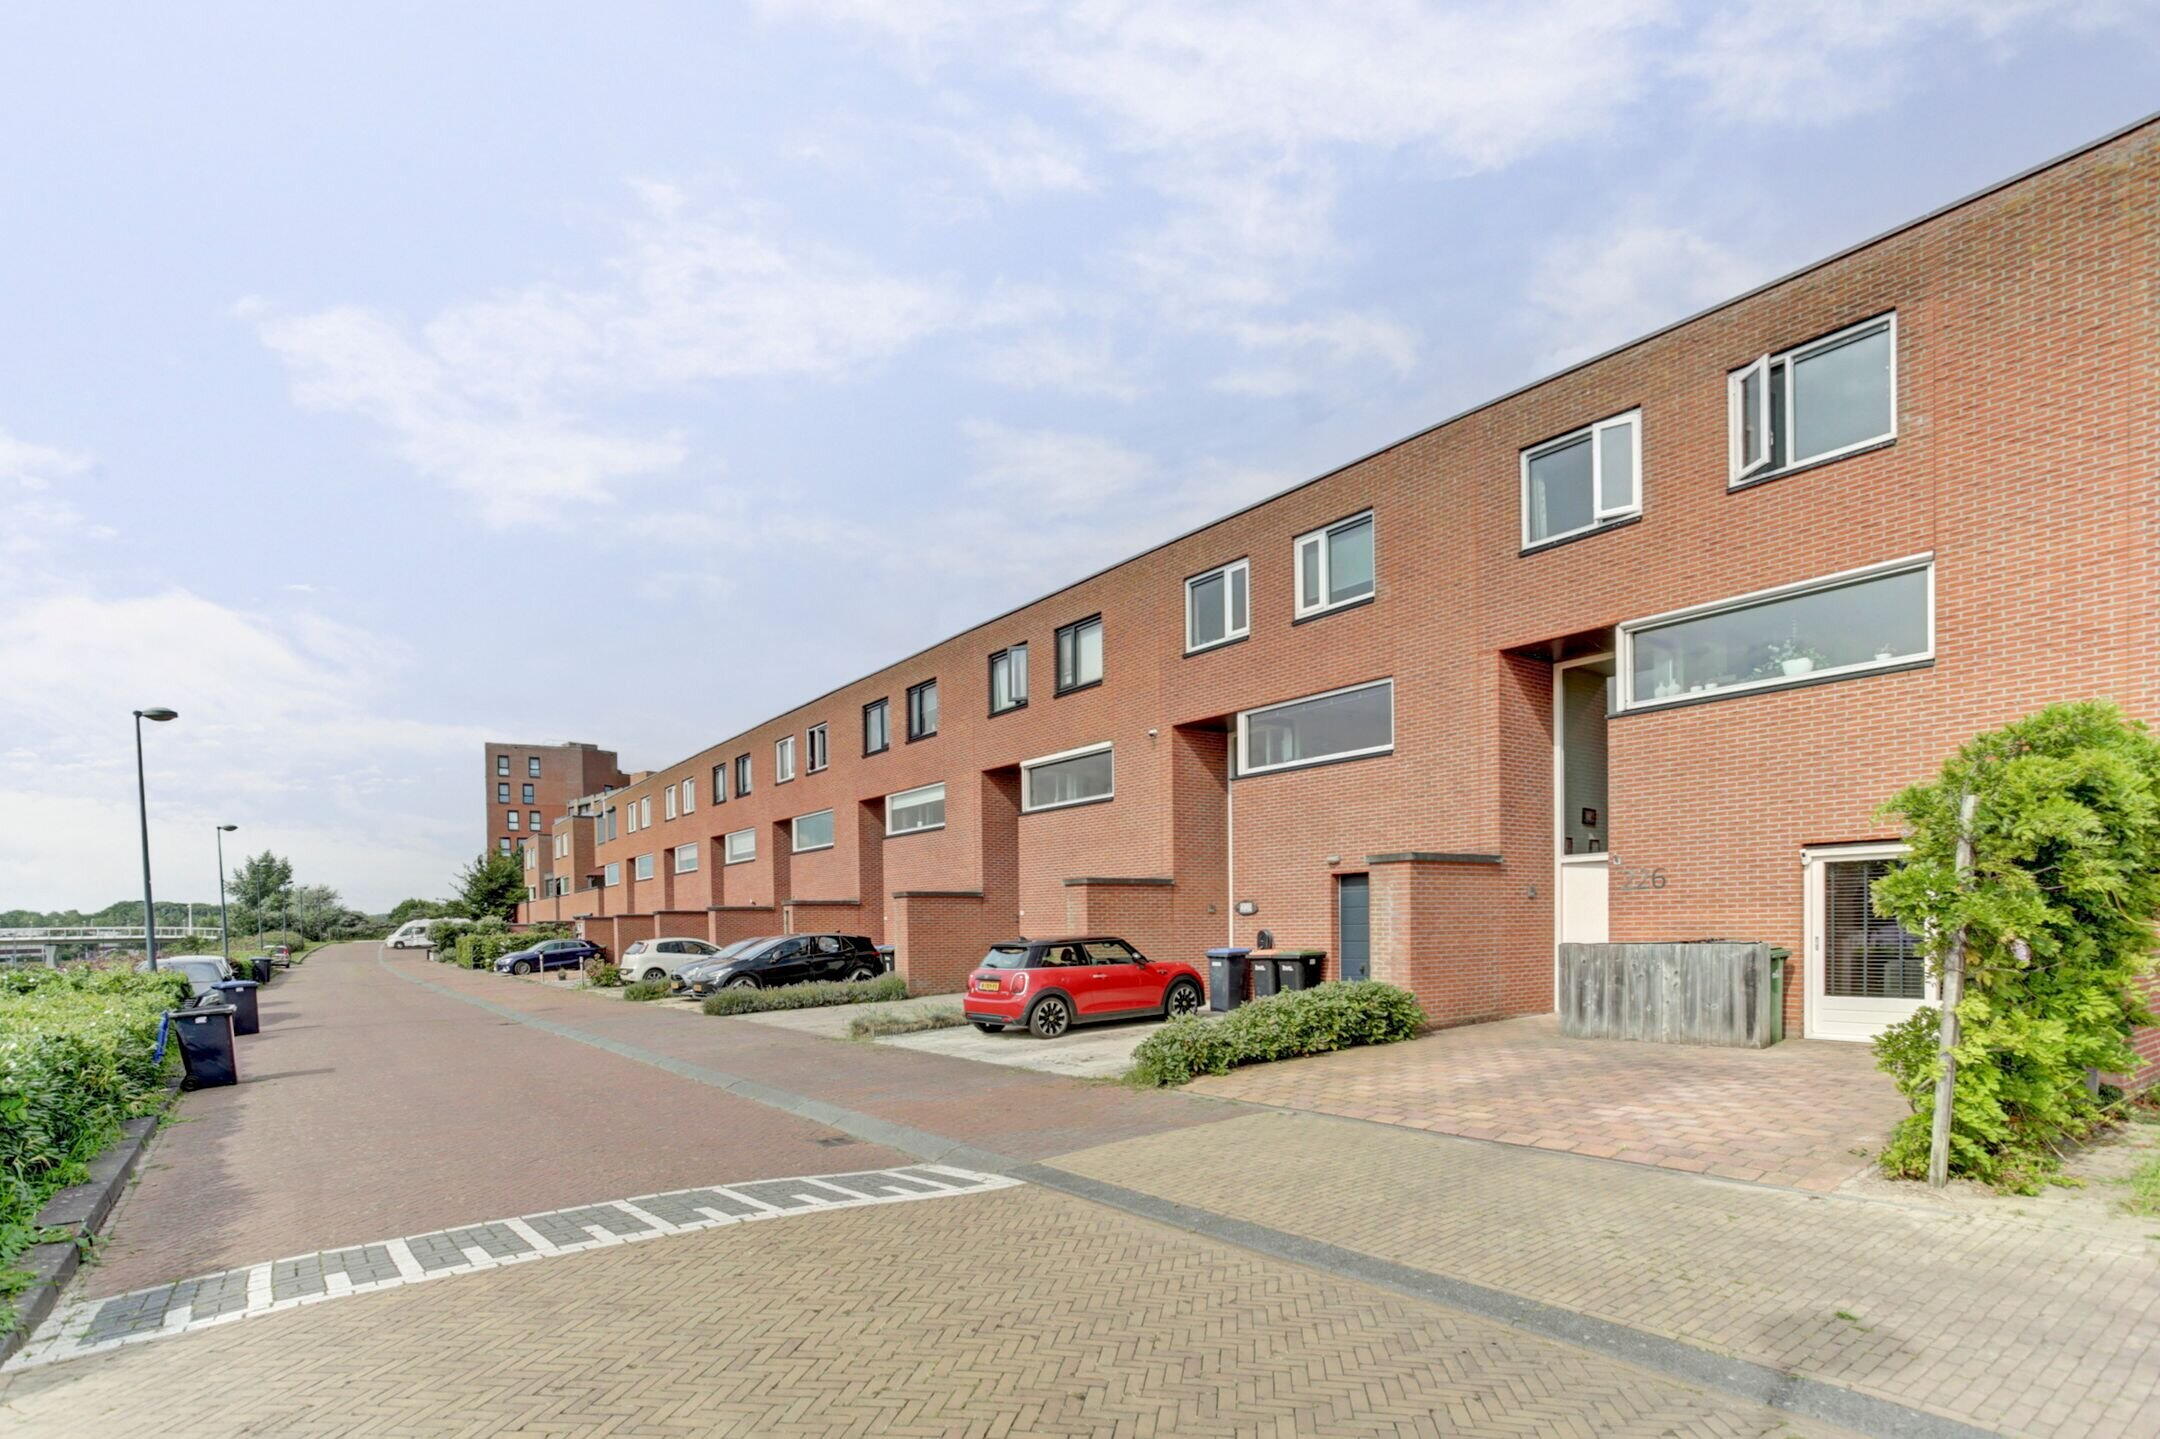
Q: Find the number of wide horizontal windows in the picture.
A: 9